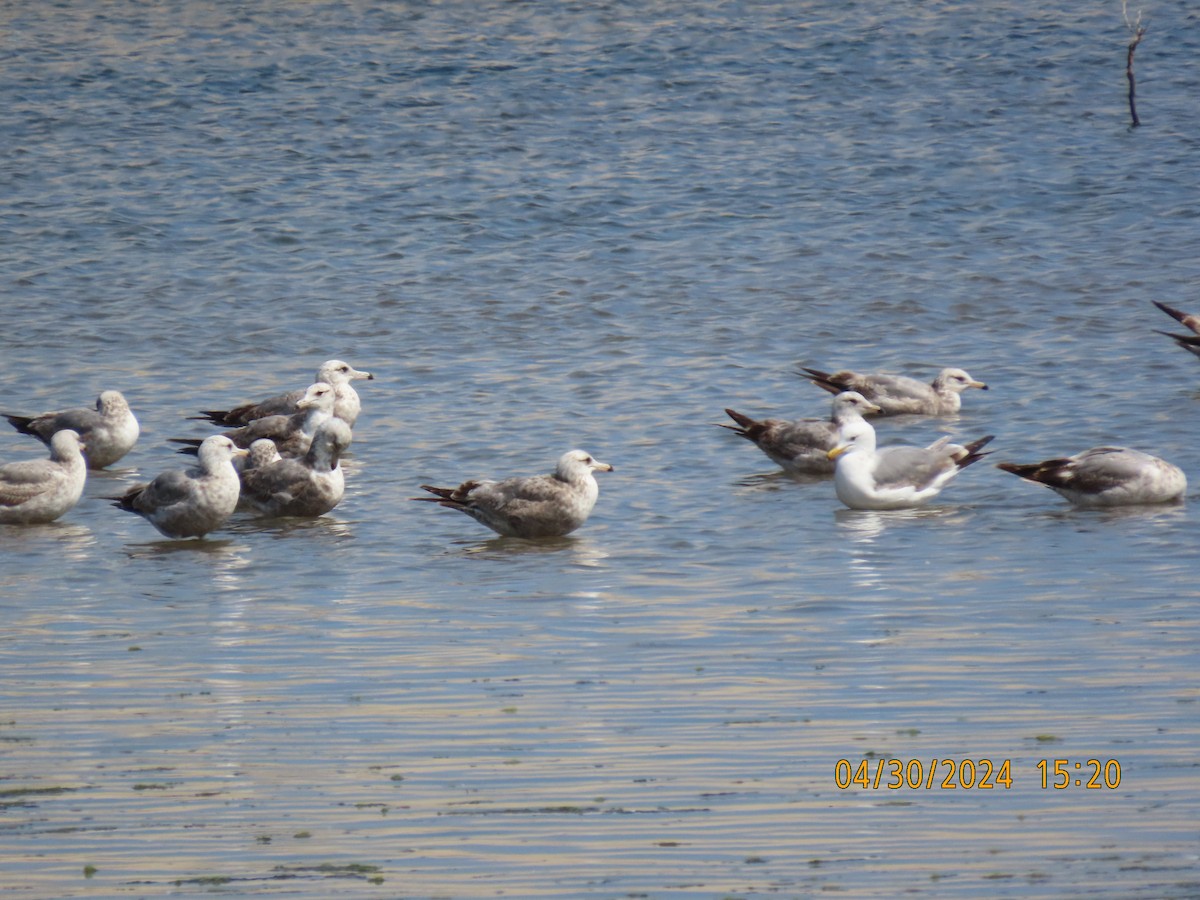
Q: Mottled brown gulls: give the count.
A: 12